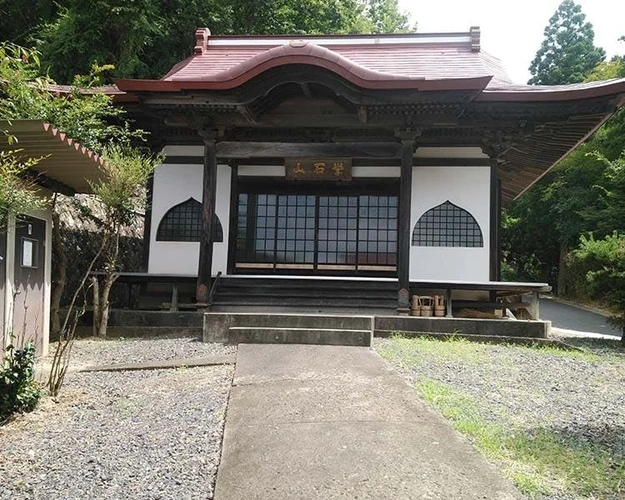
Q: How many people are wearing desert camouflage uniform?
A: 0